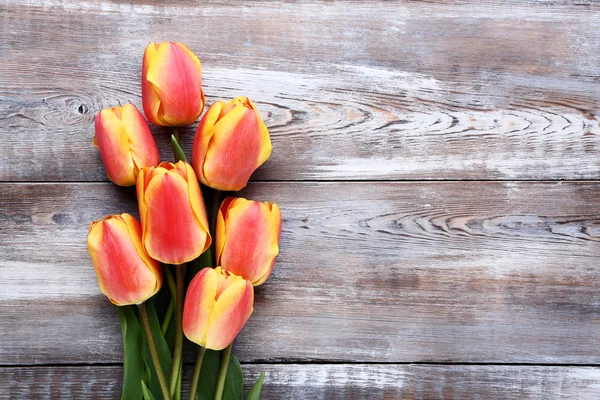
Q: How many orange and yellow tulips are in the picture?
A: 7